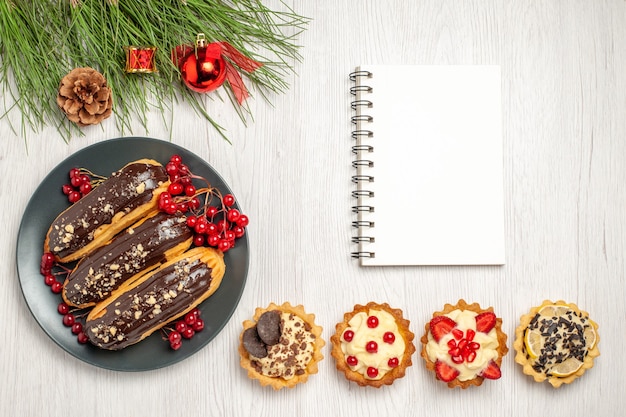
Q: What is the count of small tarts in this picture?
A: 4